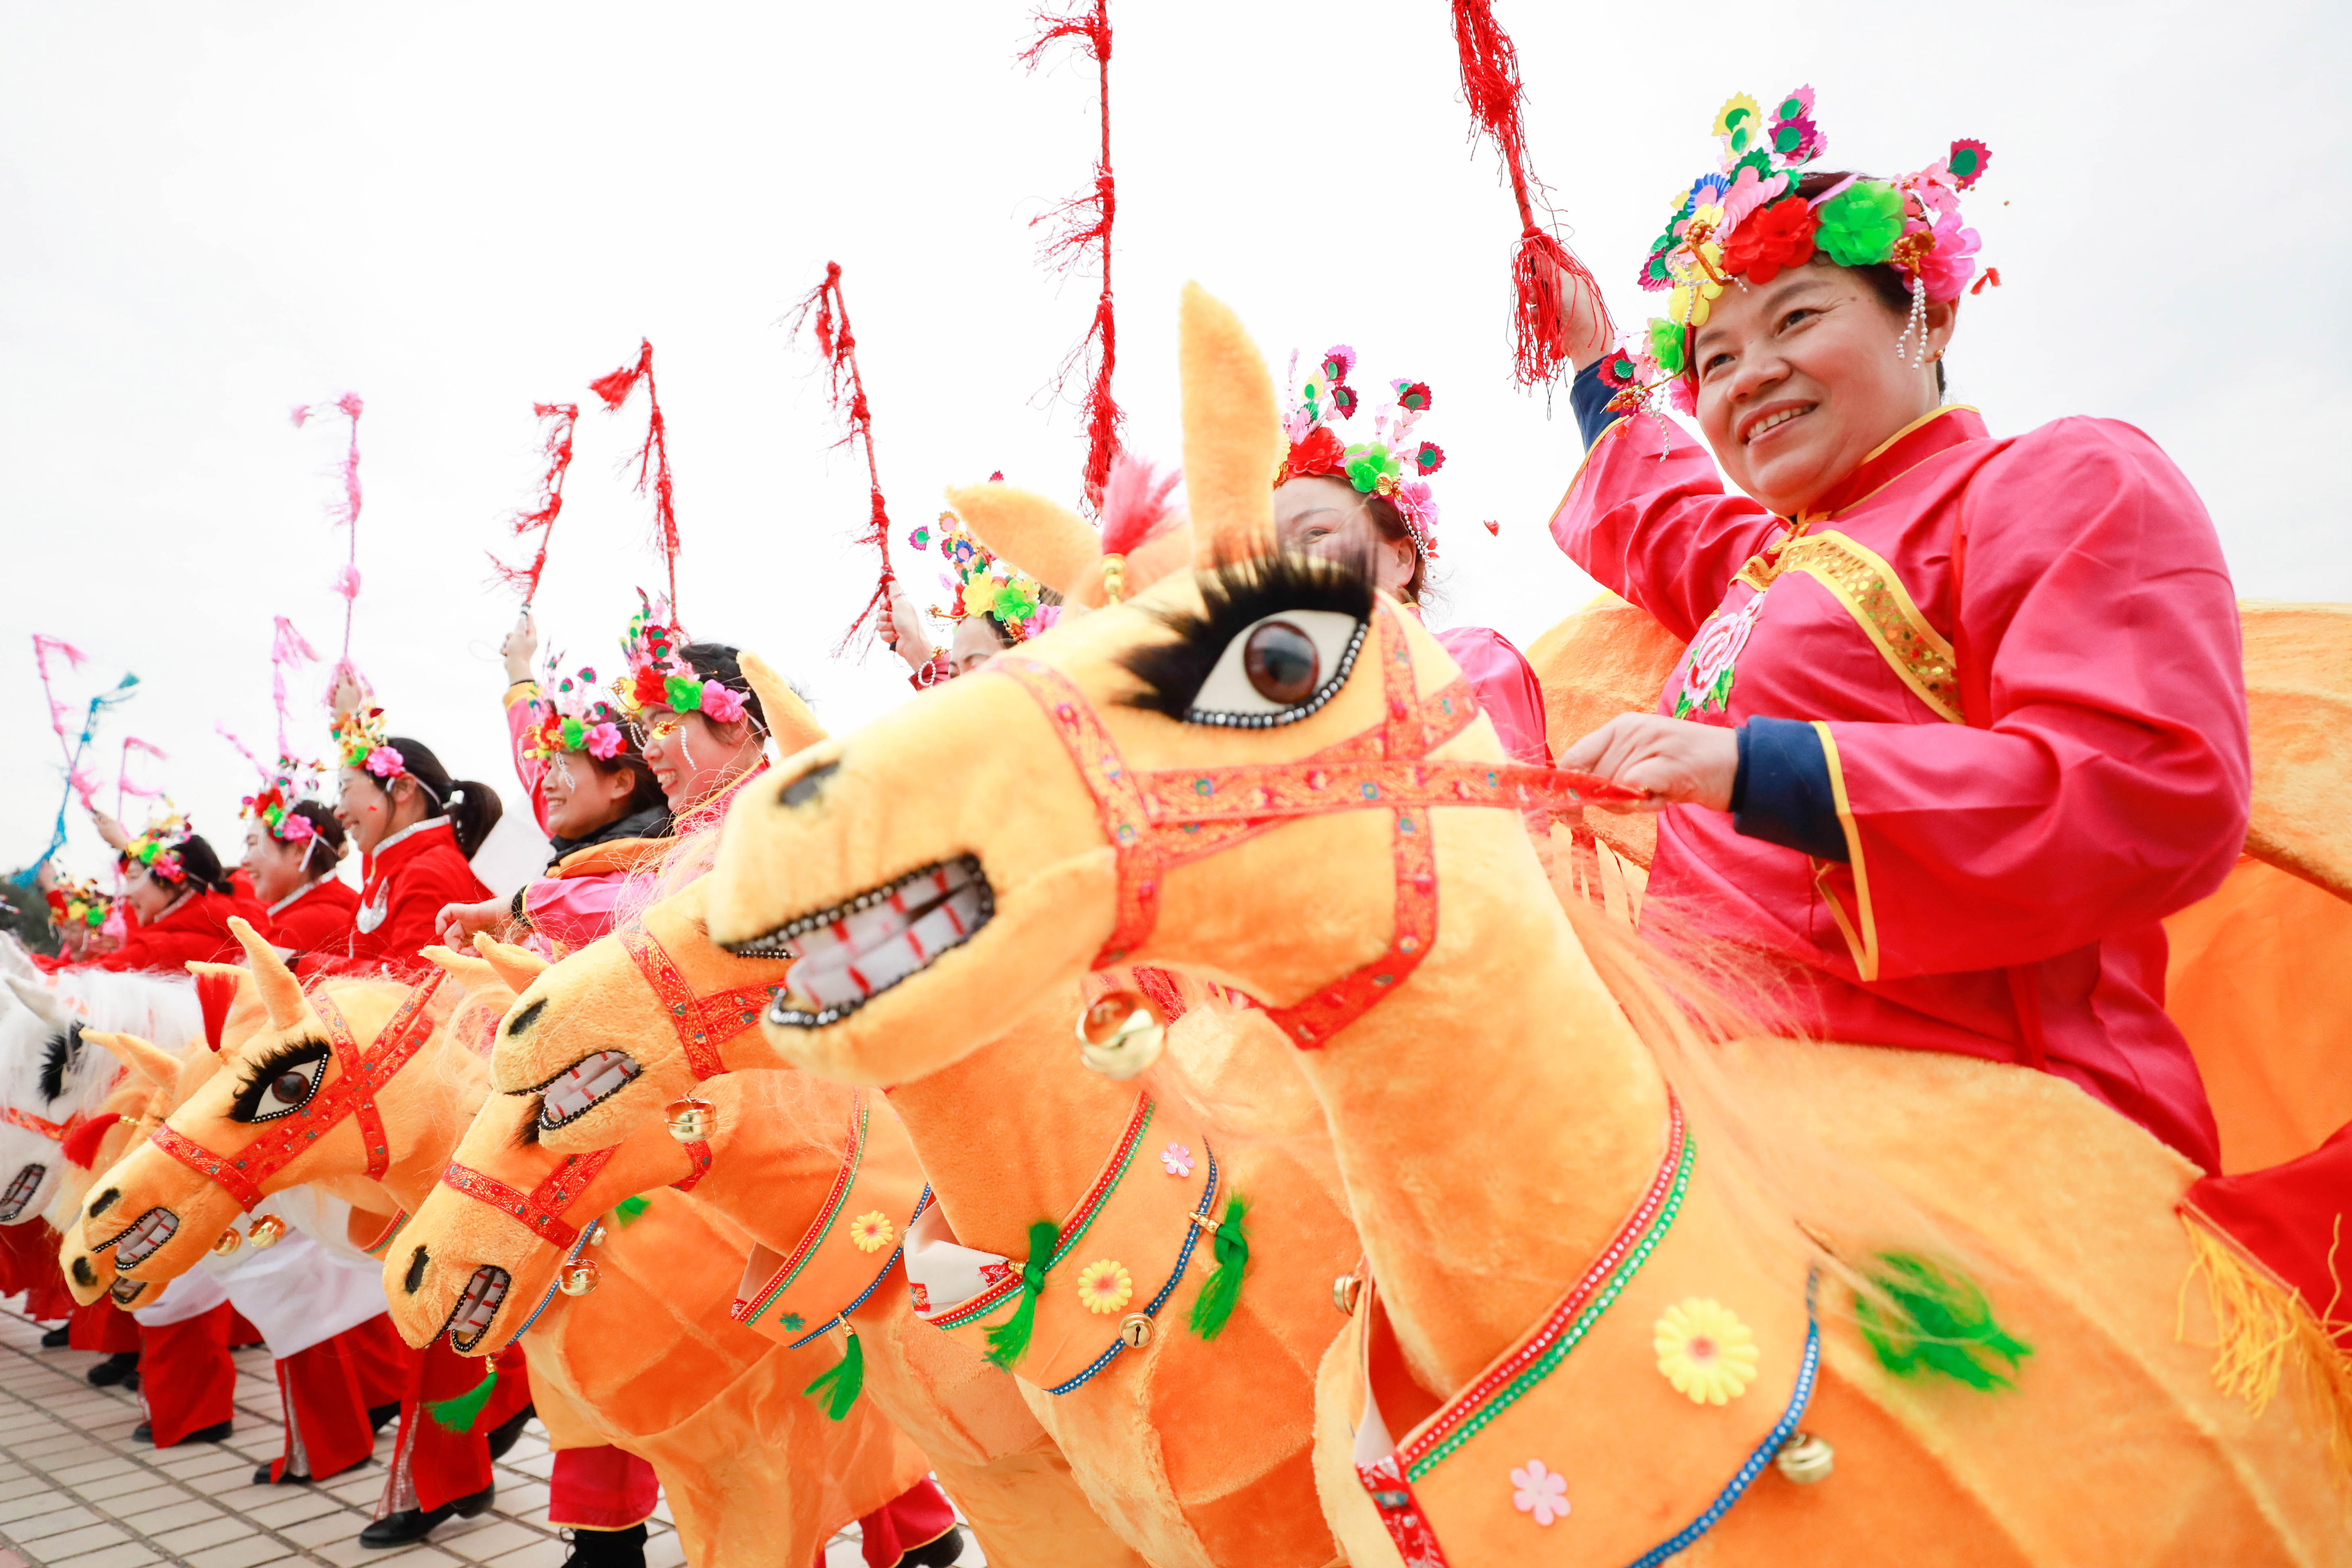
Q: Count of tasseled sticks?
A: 11